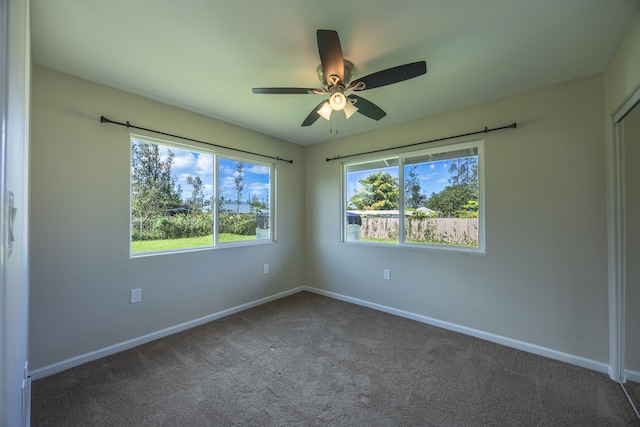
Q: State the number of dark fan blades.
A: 5